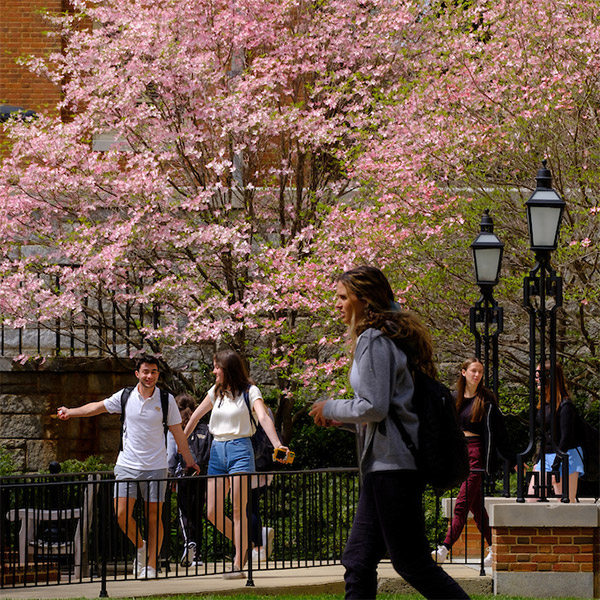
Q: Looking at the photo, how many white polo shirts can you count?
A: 1